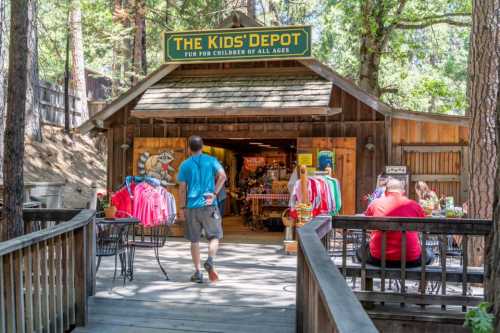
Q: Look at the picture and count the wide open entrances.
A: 1